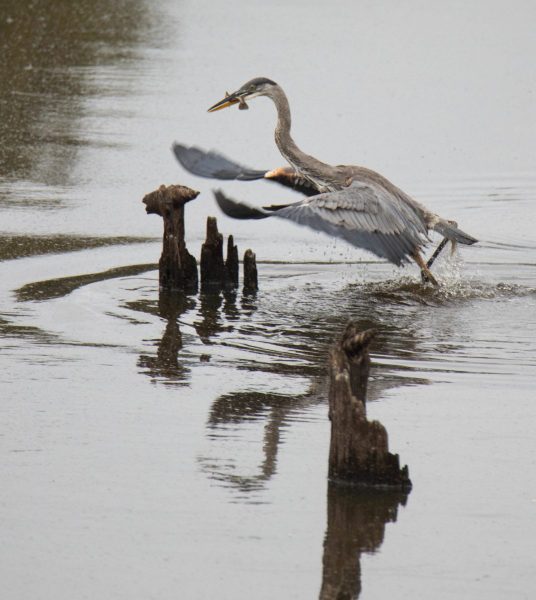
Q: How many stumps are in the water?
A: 5